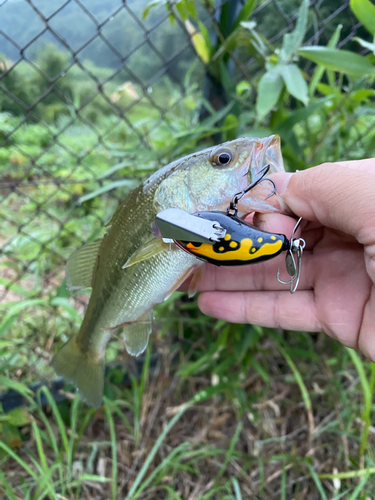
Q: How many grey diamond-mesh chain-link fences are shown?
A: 1